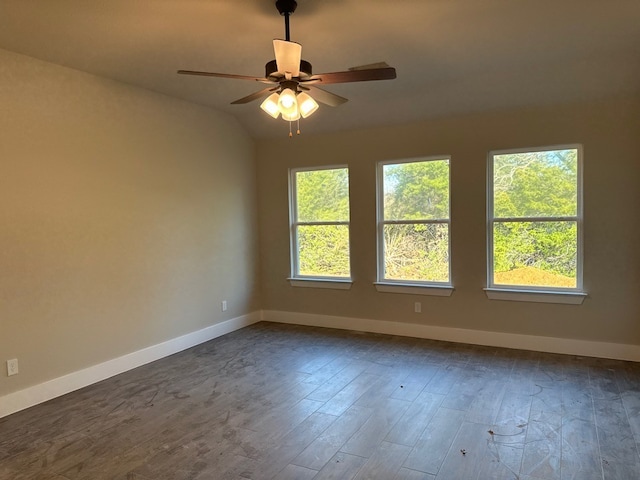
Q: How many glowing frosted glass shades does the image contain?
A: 4